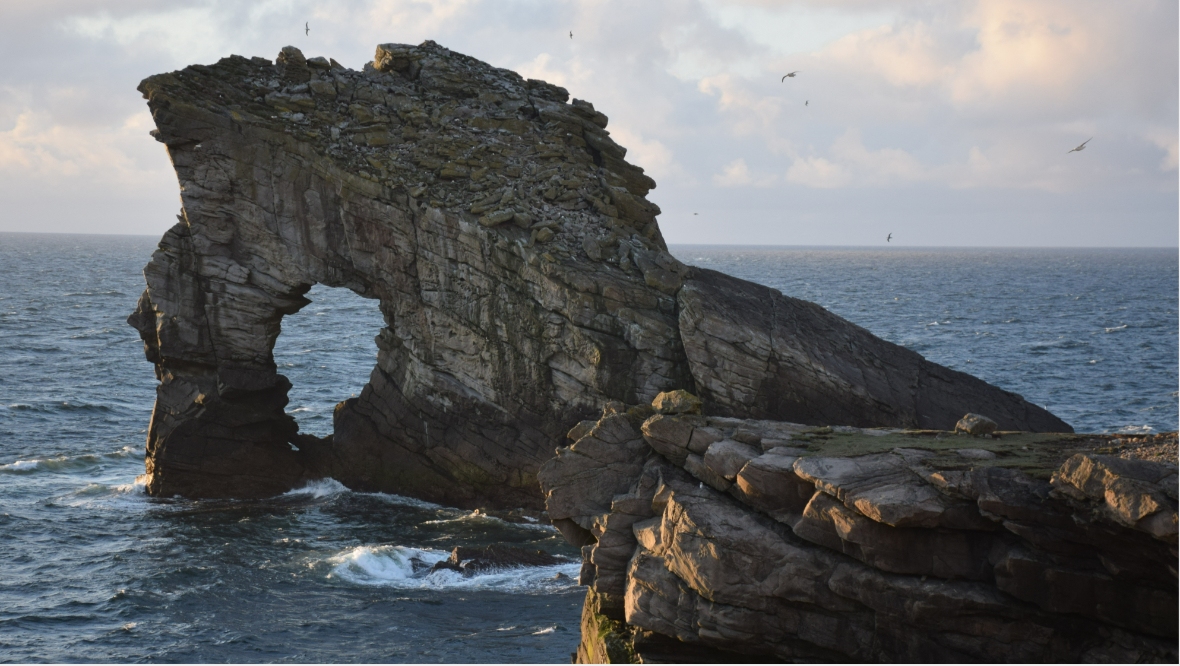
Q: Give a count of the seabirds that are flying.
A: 7